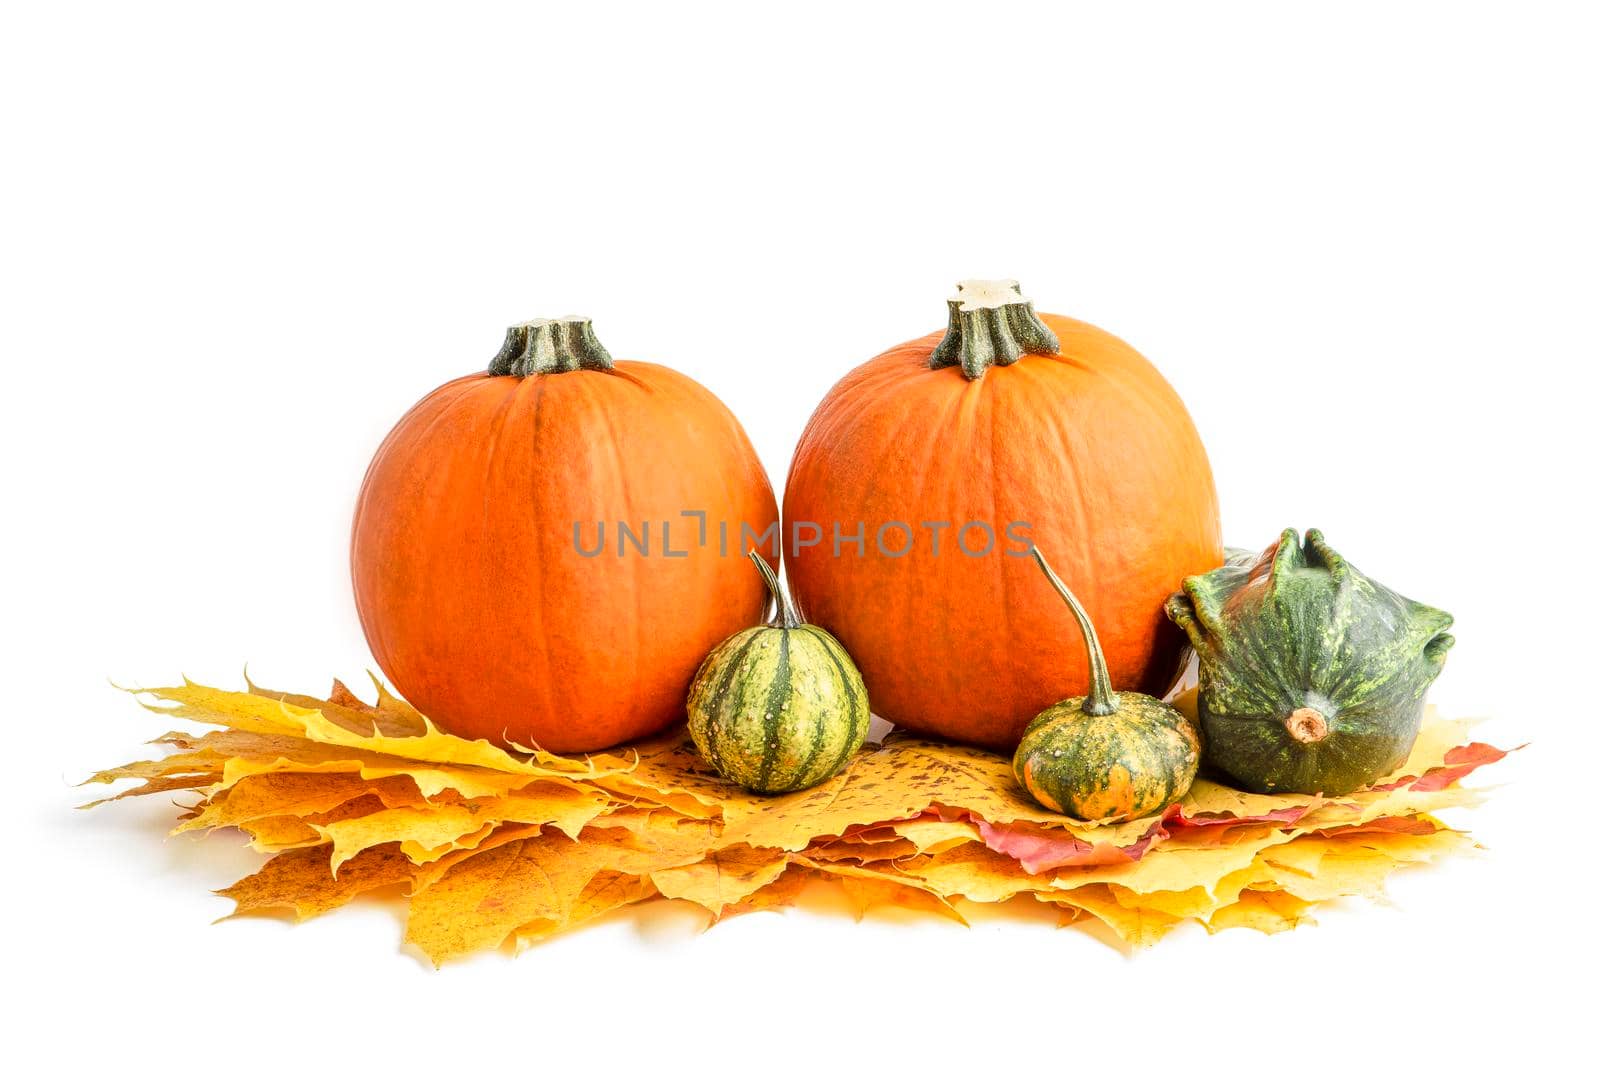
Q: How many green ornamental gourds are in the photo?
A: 3